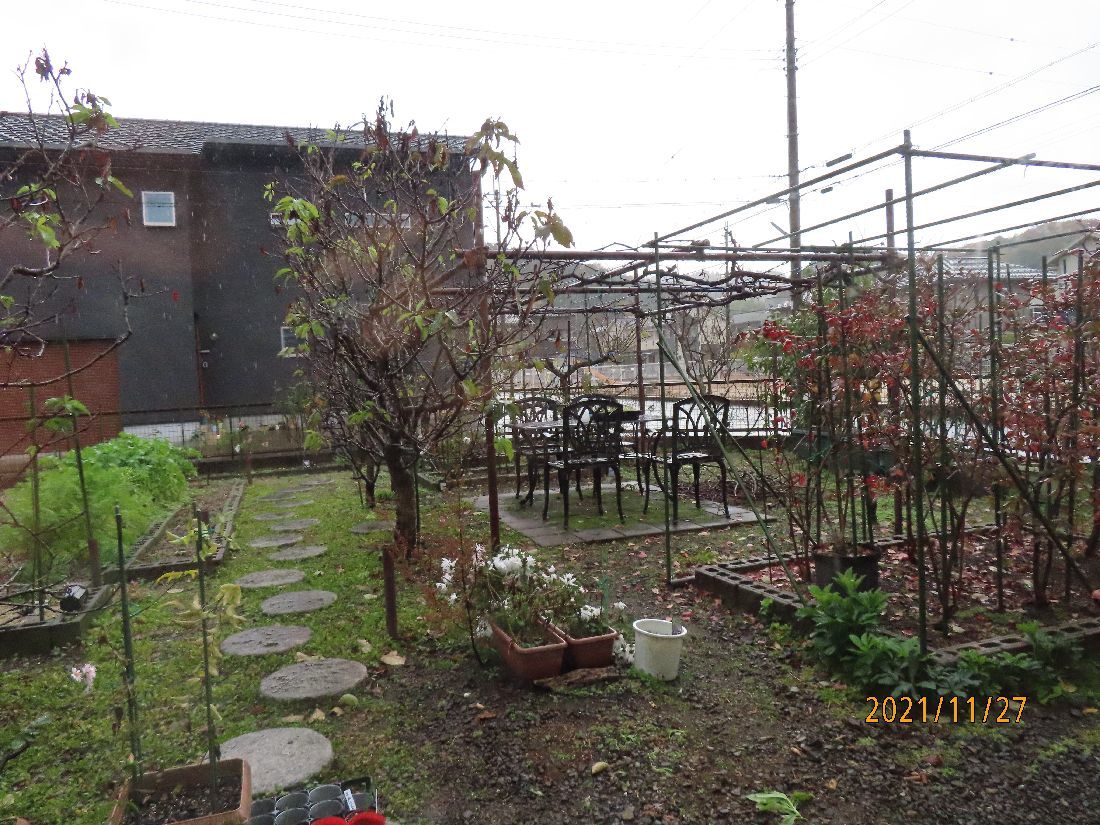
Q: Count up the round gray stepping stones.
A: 14